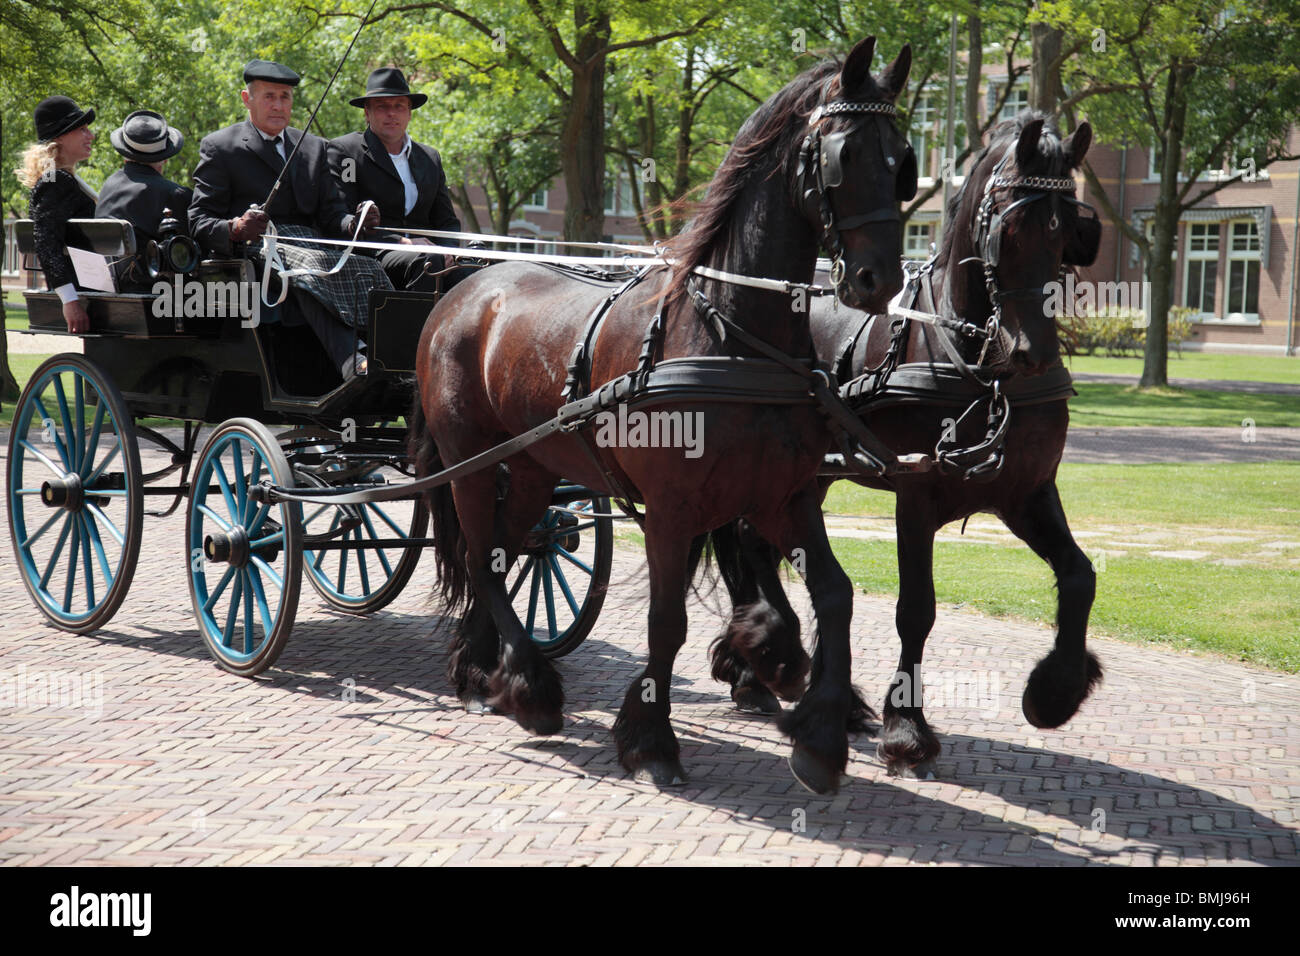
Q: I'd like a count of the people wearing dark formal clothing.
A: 4